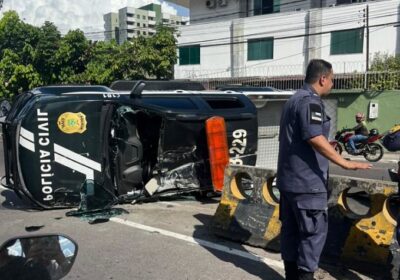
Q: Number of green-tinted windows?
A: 3